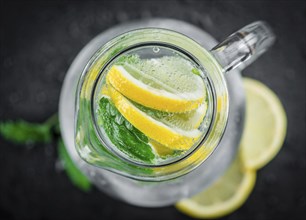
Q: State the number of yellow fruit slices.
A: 4